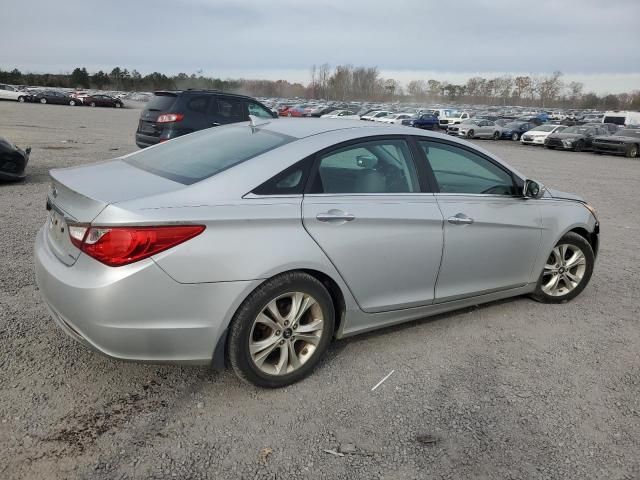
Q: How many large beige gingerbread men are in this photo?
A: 0